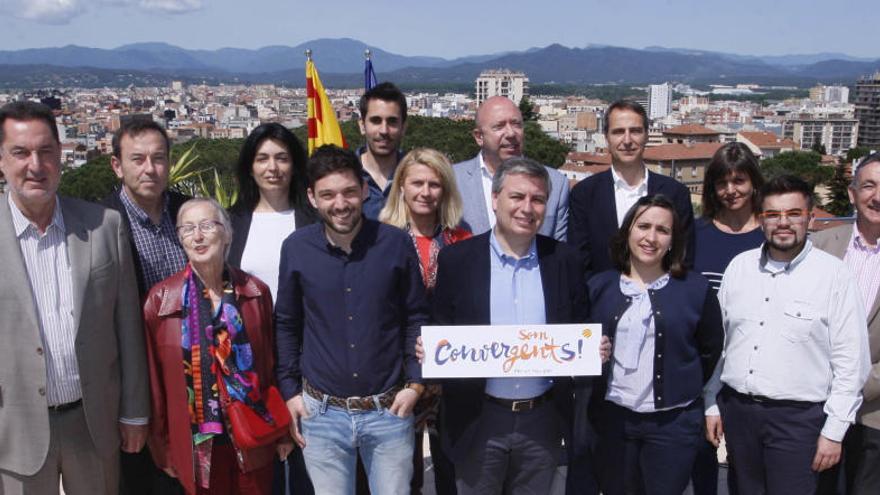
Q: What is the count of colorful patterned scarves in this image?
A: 1